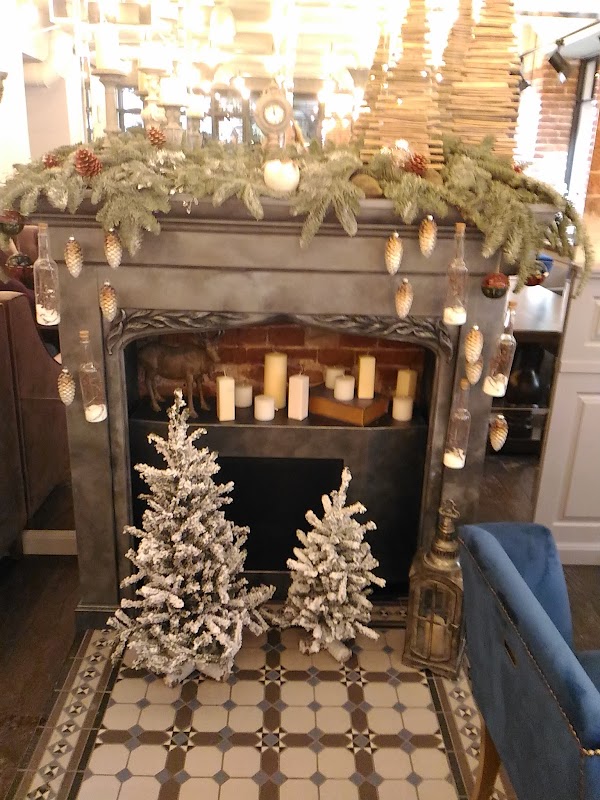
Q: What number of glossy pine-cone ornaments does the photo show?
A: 10